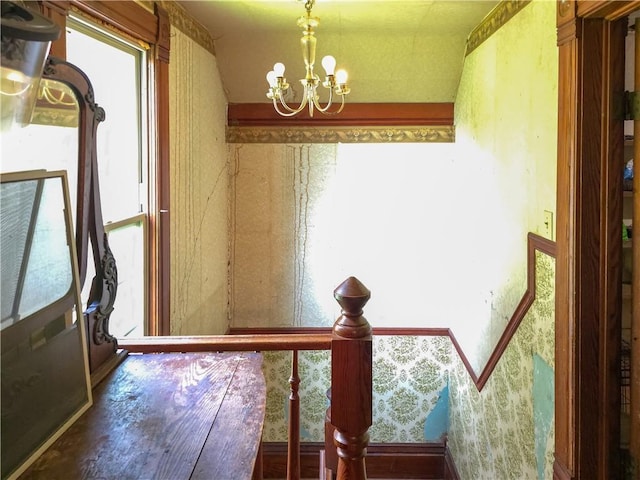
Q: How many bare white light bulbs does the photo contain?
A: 4